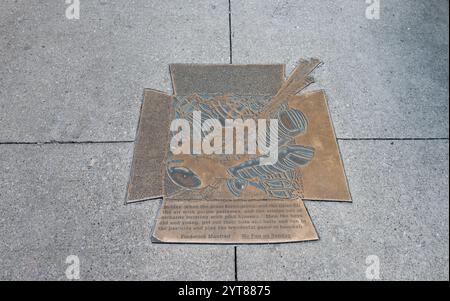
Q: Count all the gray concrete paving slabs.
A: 4